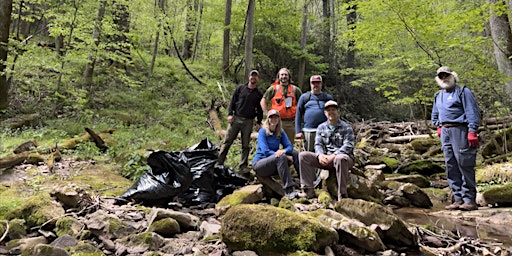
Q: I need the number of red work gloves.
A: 2